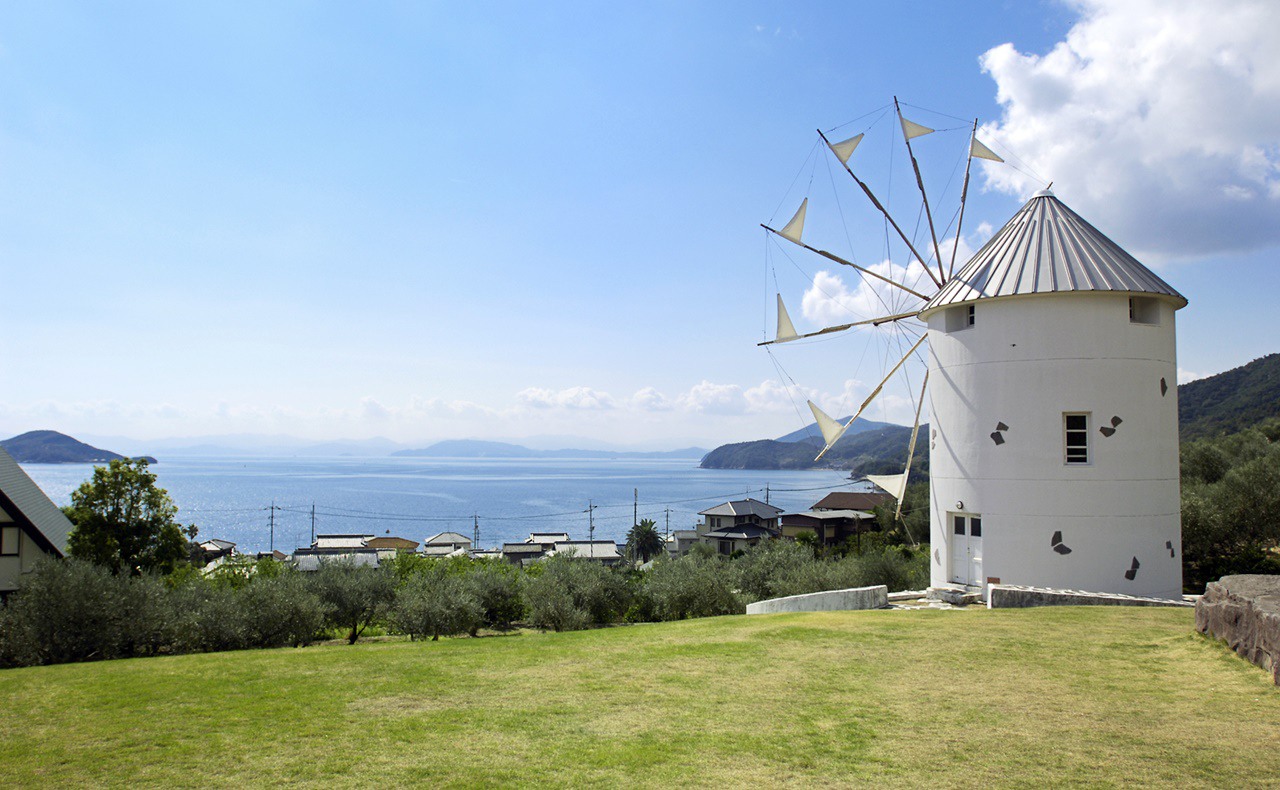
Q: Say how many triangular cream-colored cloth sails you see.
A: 7